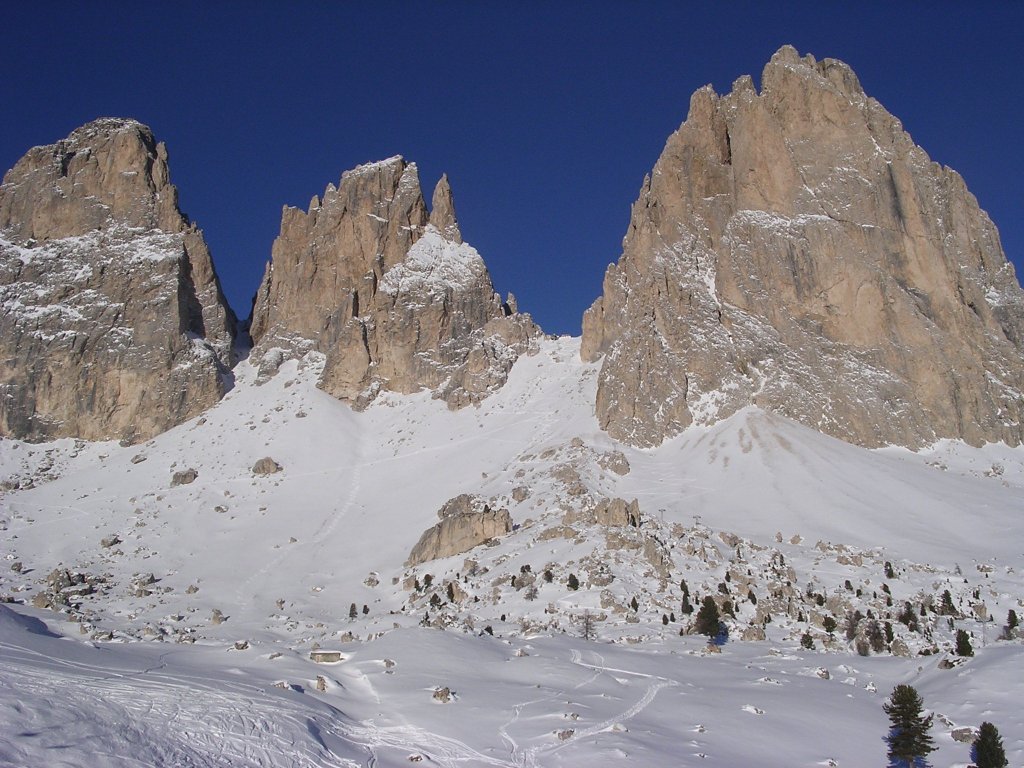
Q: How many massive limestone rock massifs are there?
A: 3